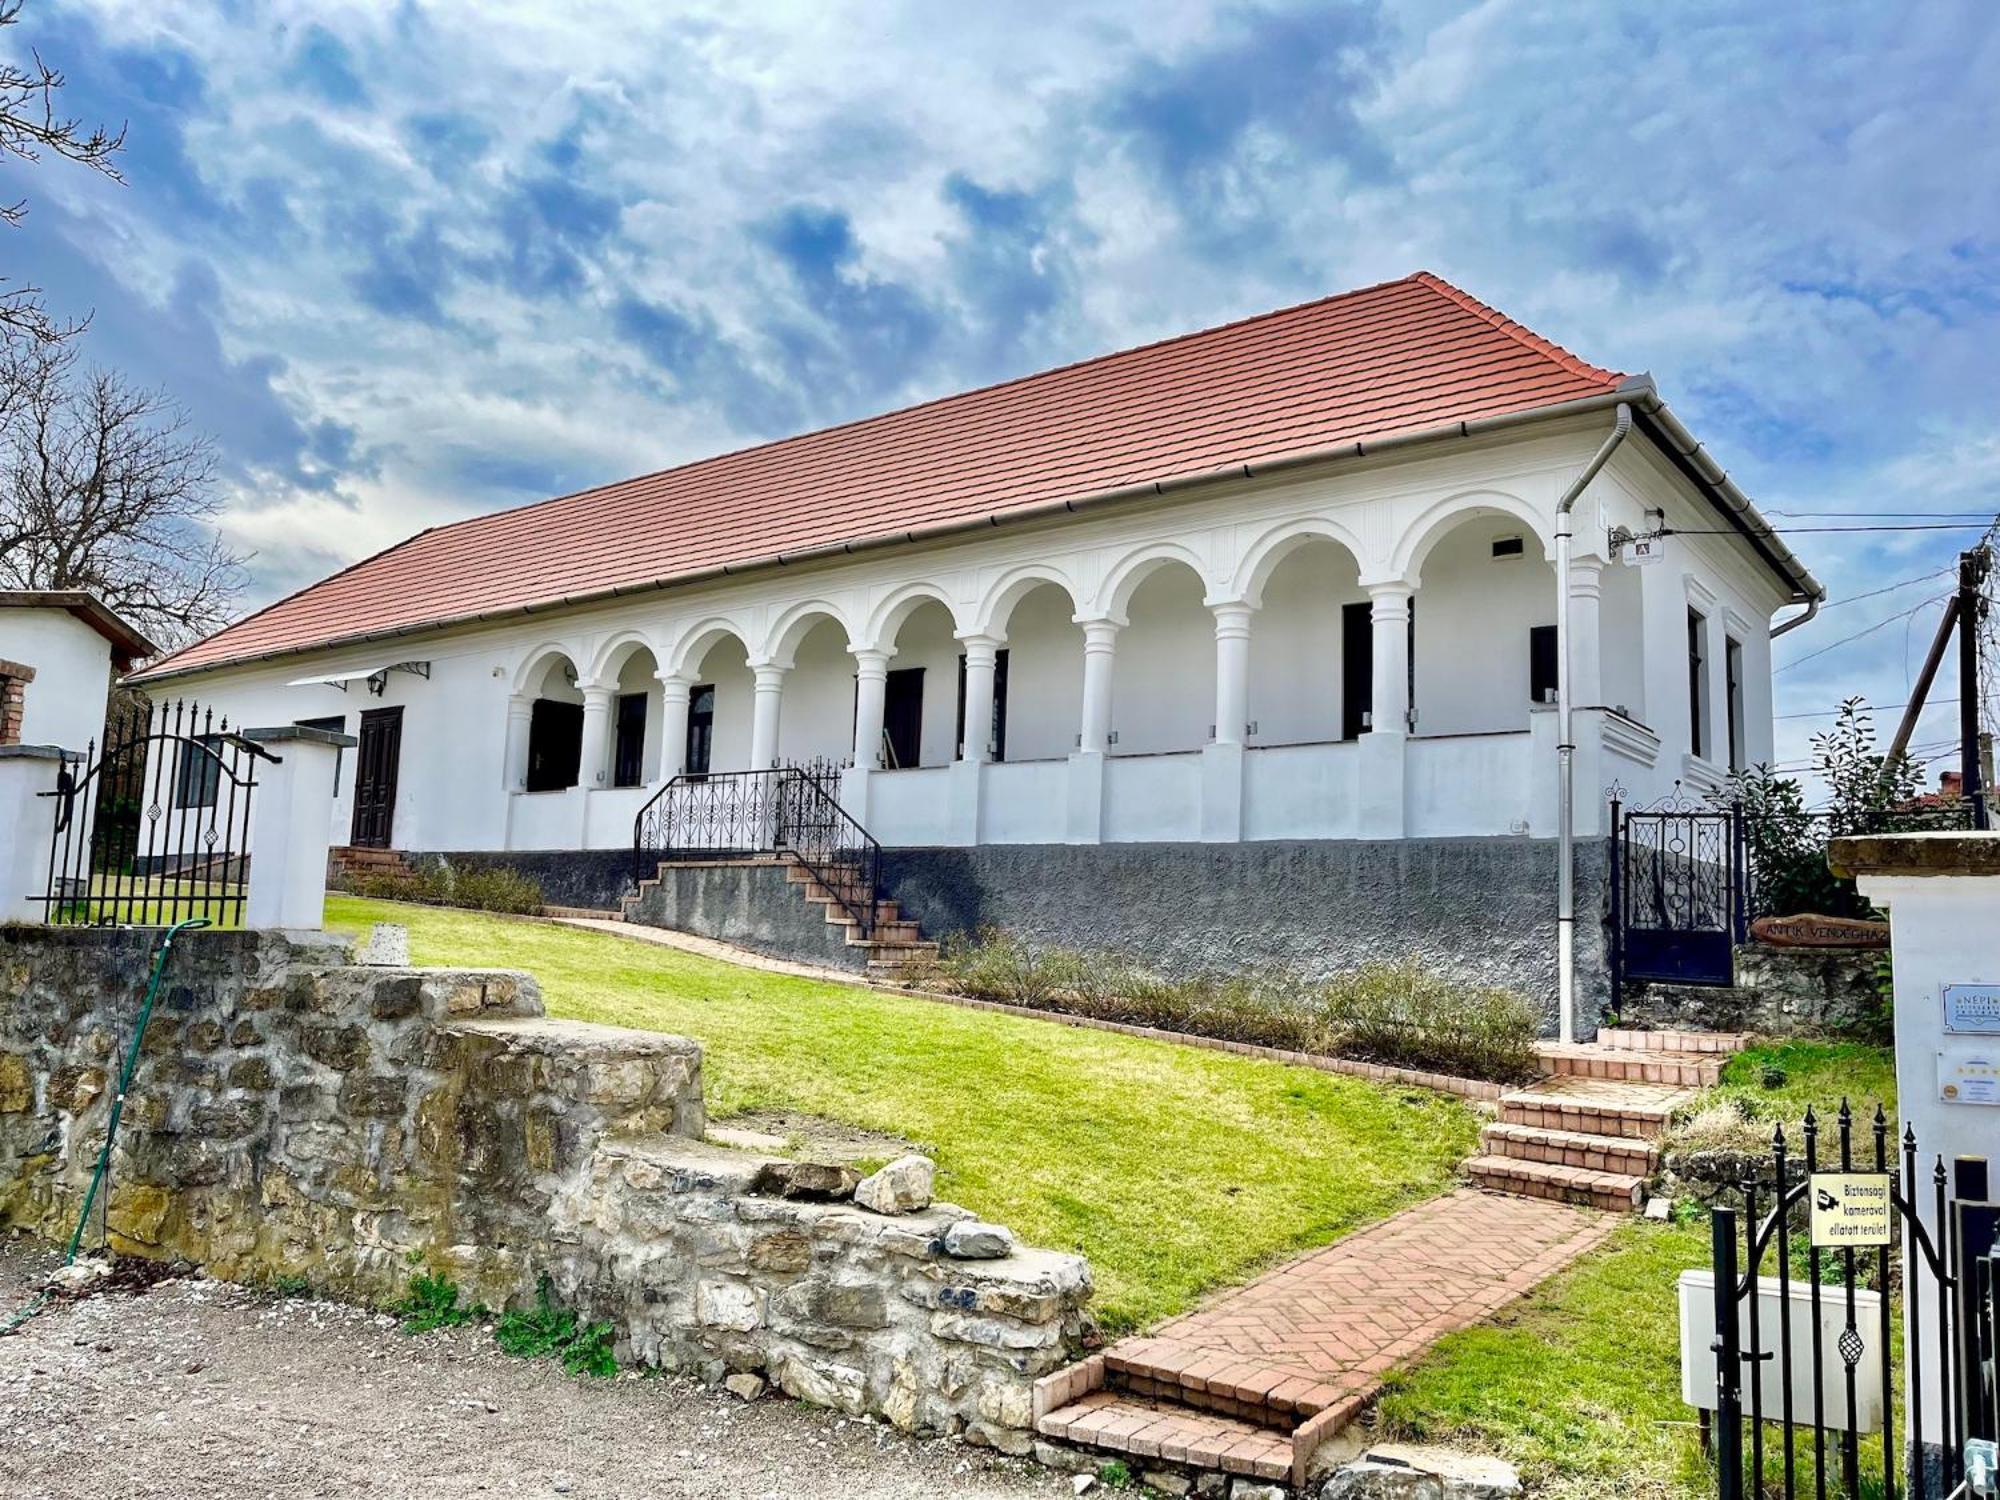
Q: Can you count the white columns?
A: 10